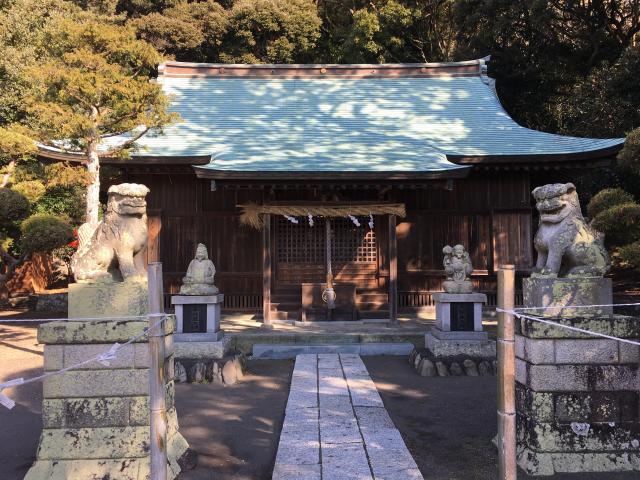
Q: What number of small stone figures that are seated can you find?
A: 2